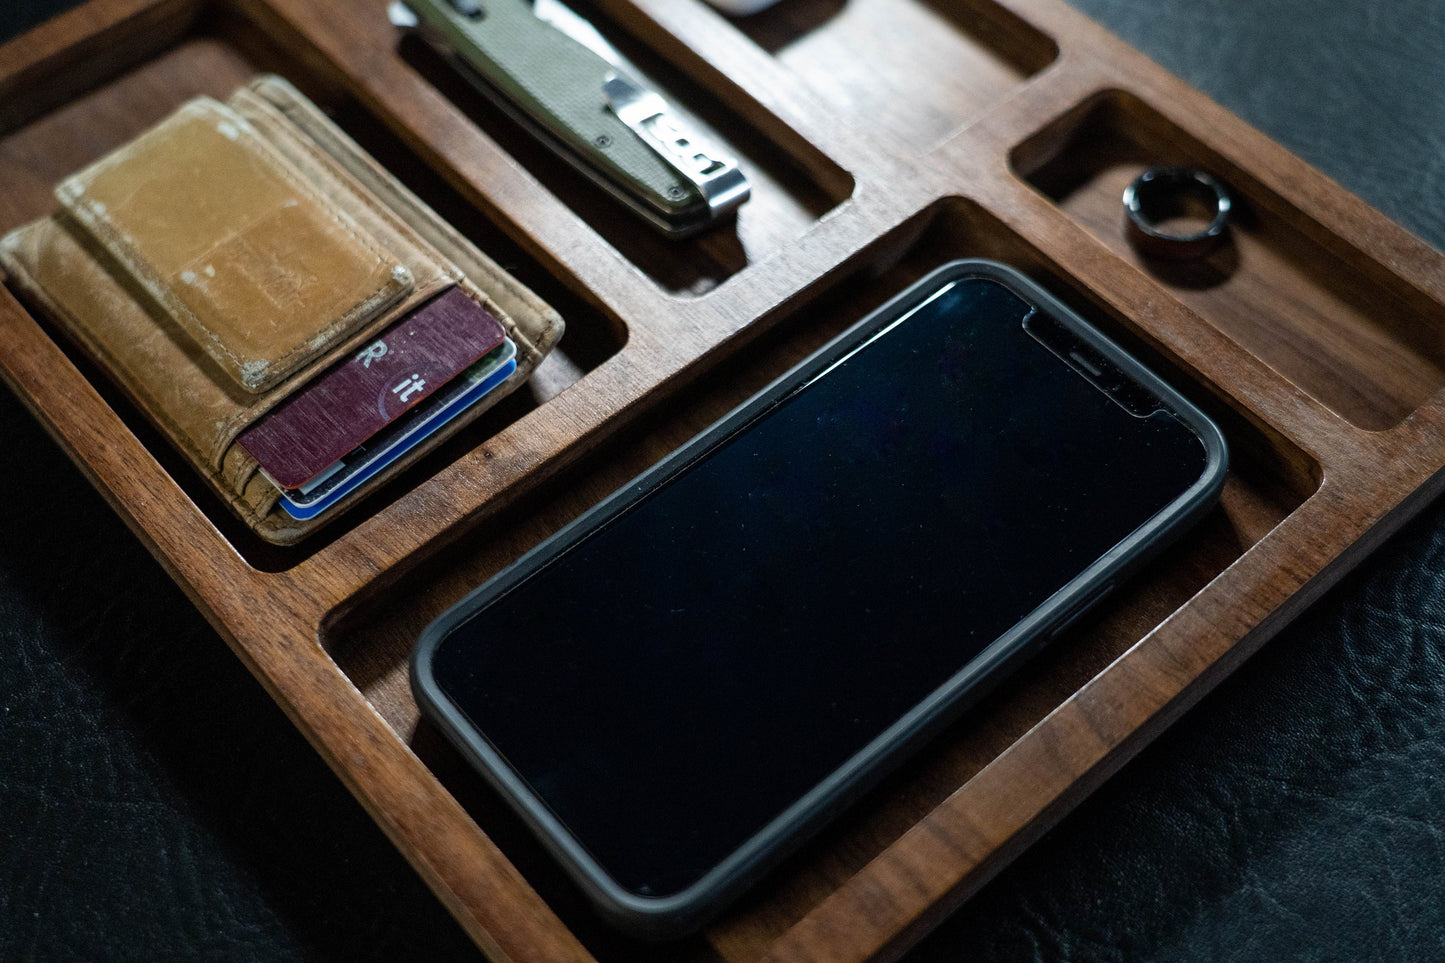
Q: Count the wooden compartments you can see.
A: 5